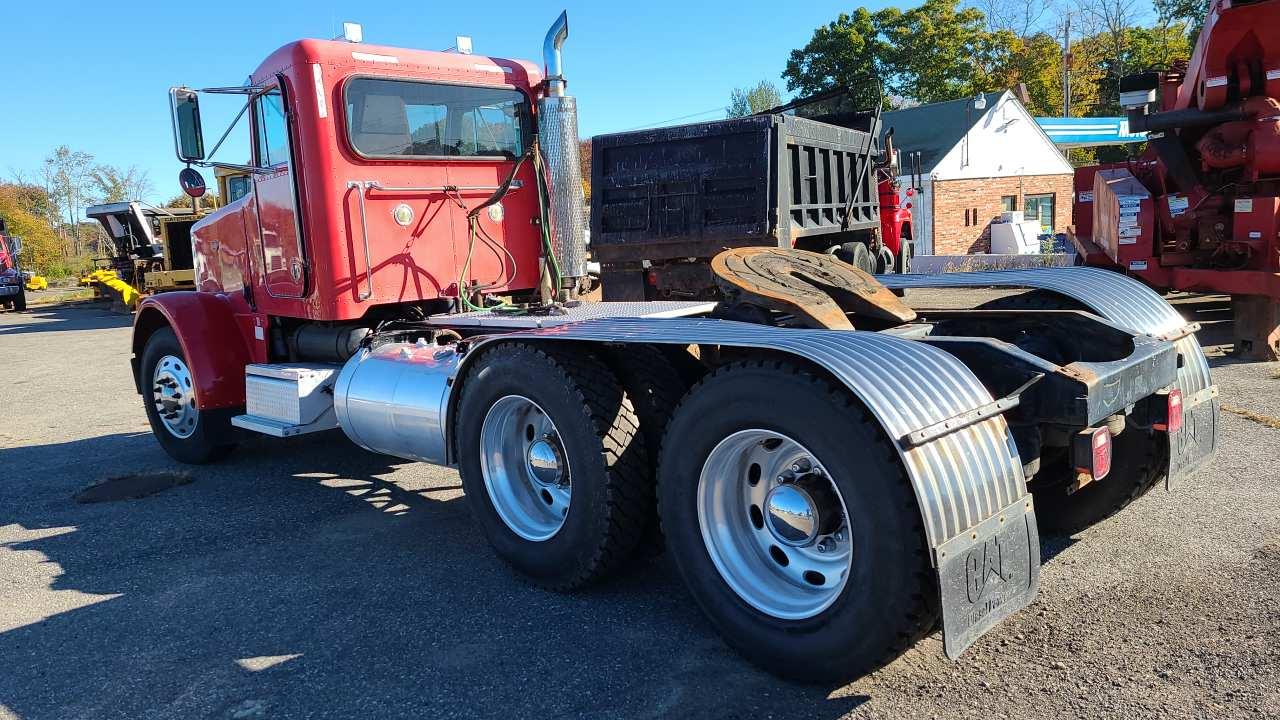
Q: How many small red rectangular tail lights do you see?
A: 2